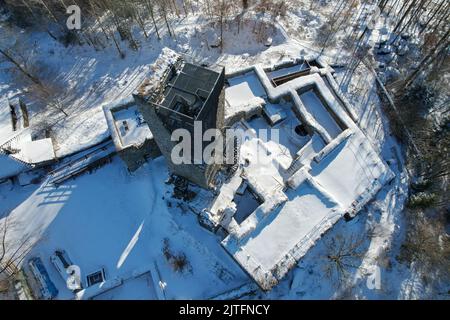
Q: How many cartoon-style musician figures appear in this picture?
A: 0